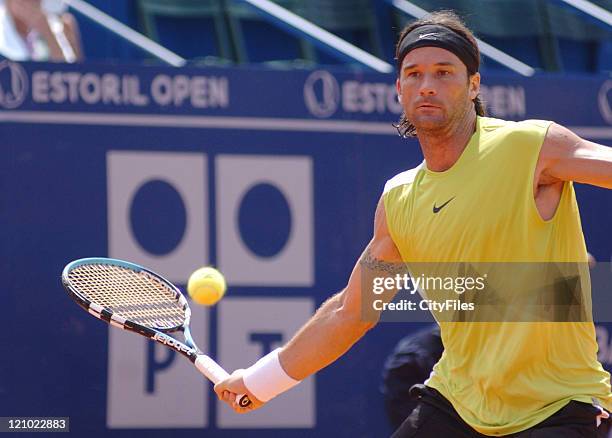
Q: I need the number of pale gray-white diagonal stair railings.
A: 4